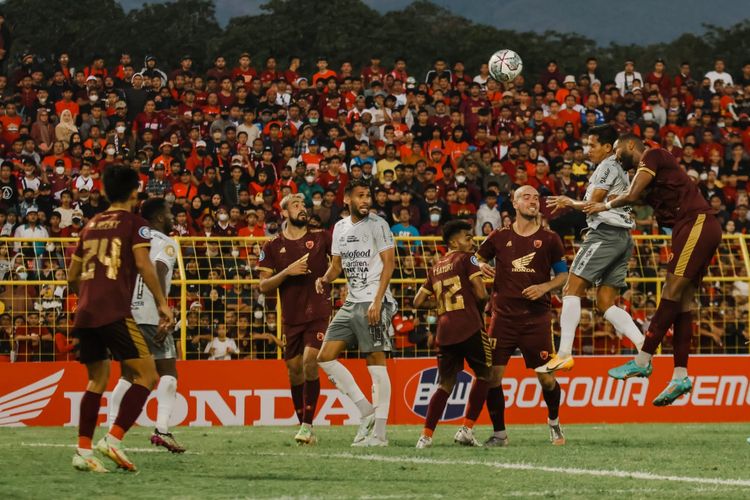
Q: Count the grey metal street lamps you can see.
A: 0